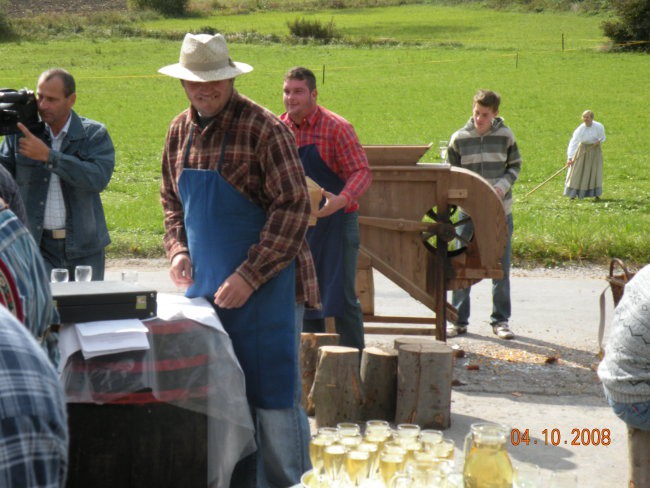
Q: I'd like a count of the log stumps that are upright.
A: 5